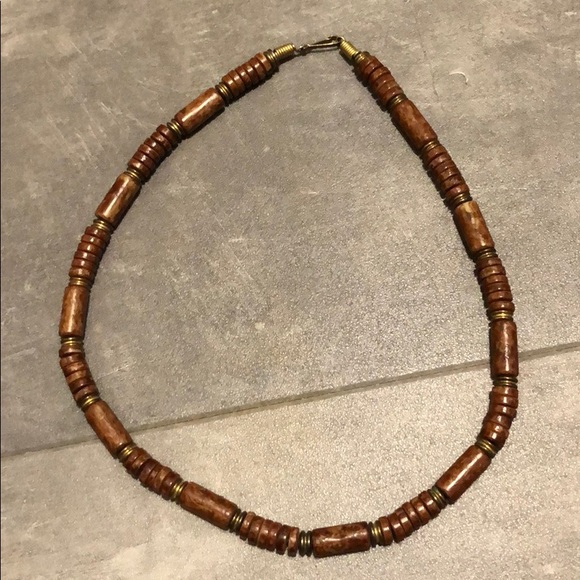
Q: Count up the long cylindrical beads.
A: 10